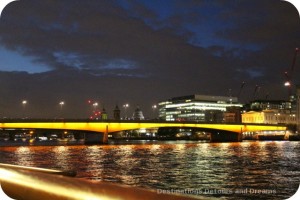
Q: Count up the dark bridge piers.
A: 2